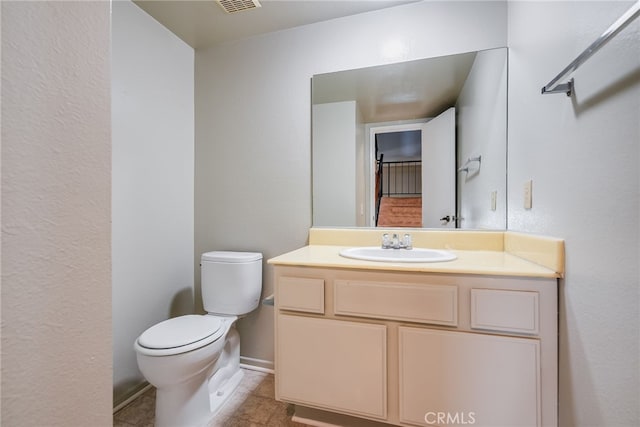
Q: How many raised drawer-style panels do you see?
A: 3